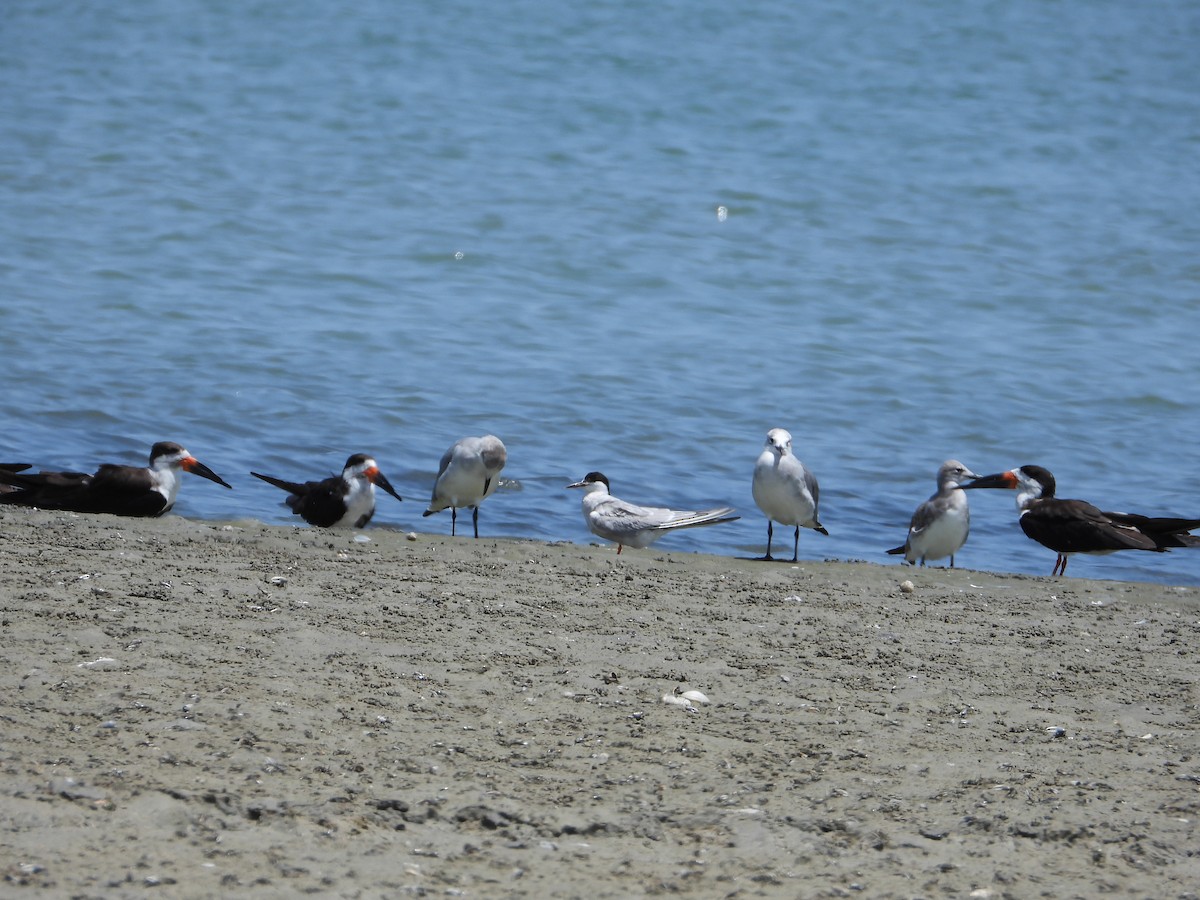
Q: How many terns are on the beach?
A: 1